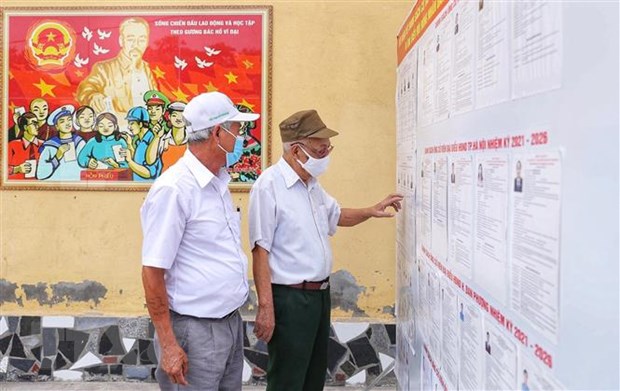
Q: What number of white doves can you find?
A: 7